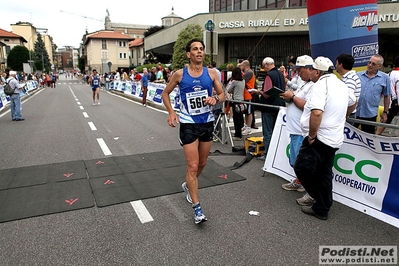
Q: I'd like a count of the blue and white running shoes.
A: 2